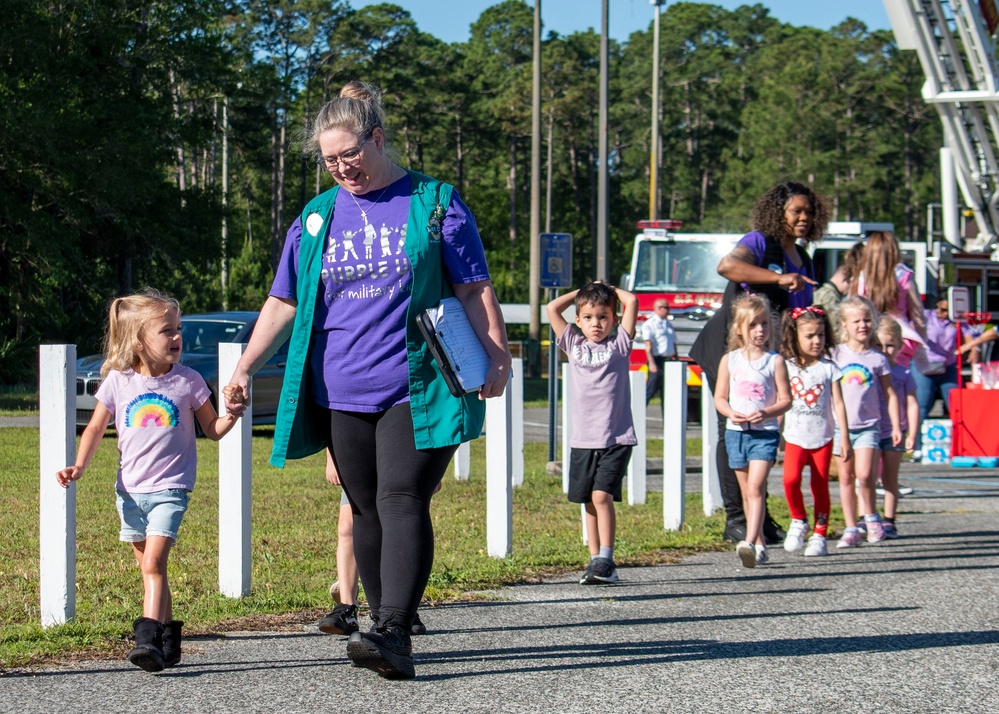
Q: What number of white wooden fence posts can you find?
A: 10